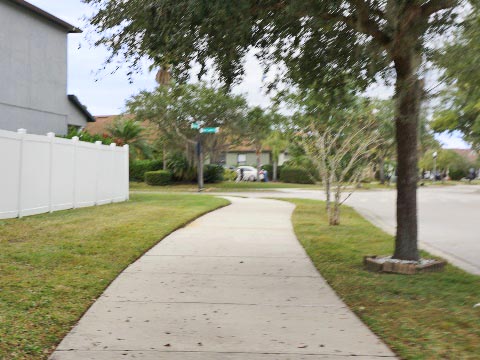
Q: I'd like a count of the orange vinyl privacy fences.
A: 0